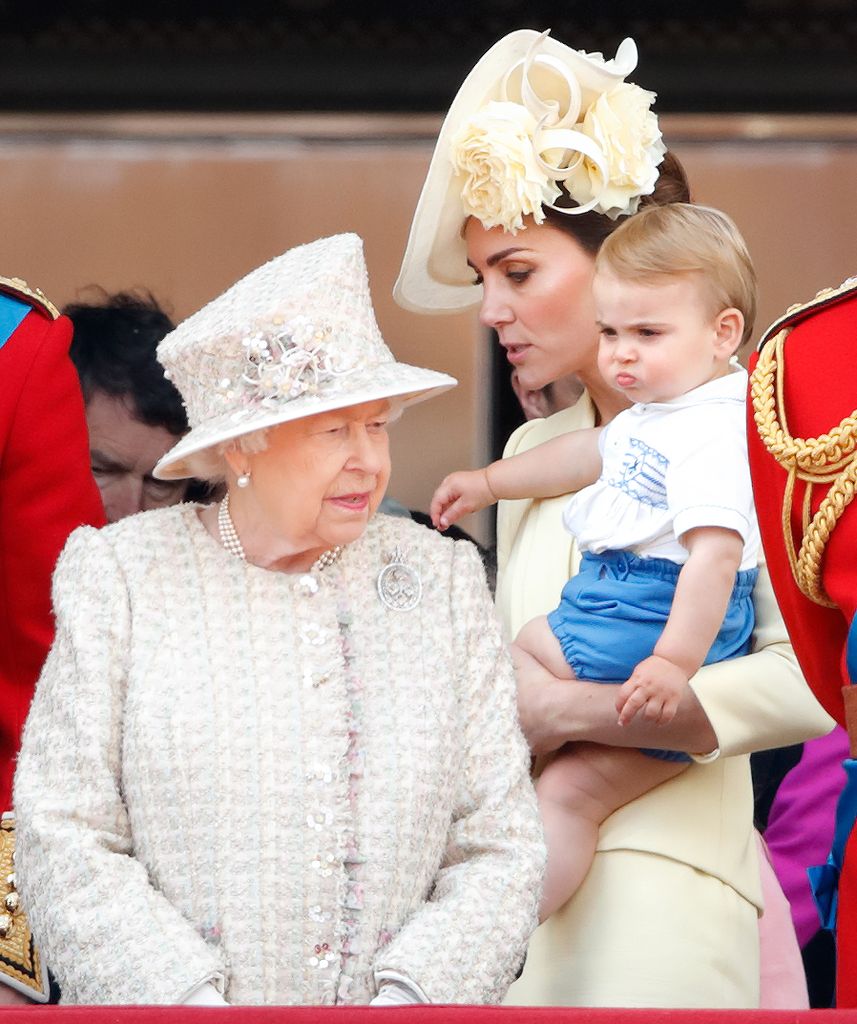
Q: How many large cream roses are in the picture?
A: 2